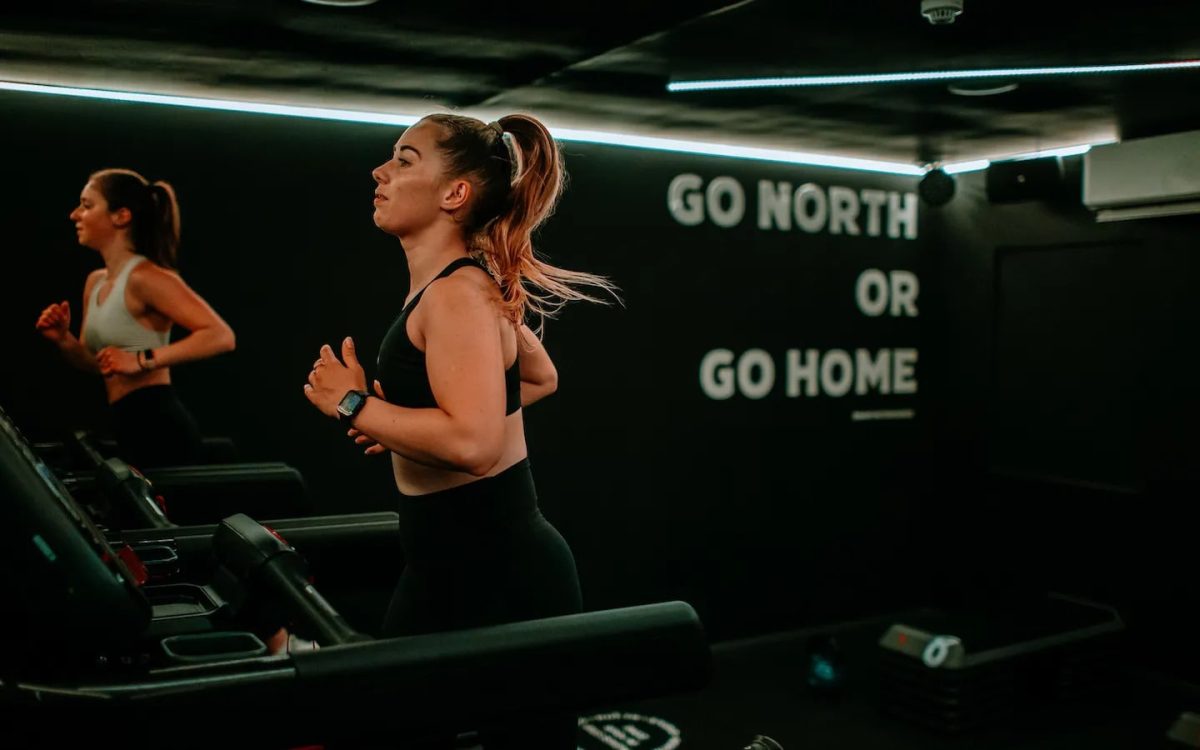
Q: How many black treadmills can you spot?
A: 3